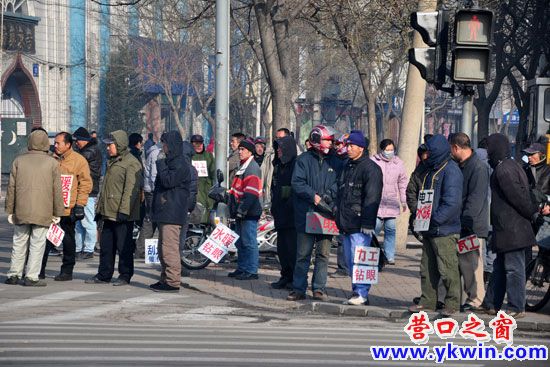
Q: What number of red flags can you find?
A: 0